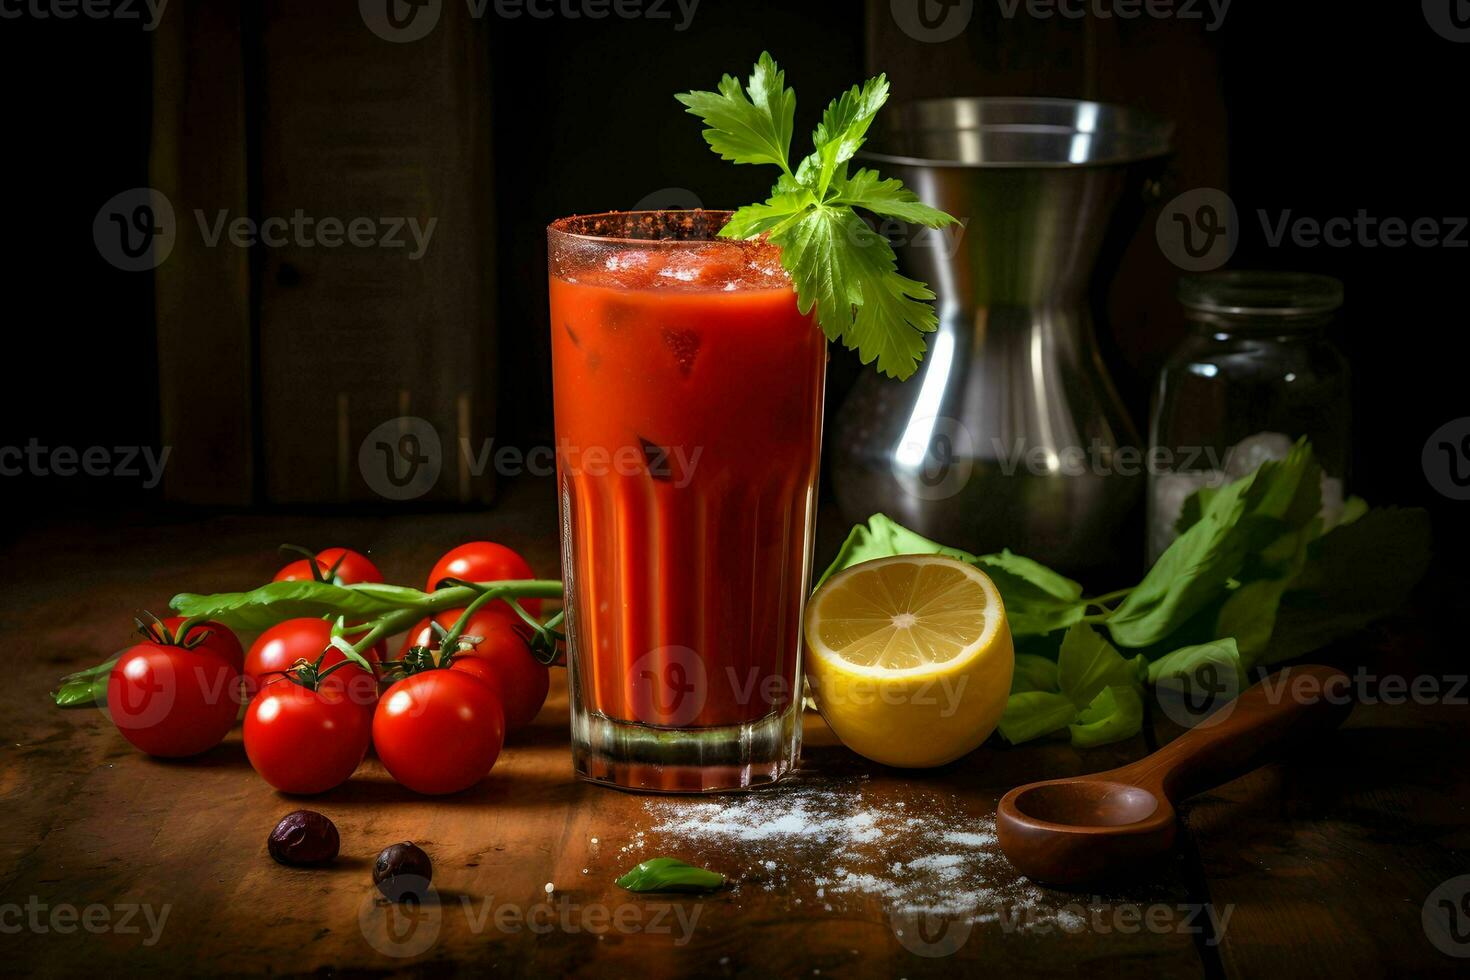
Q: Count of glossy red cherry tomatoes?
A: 8